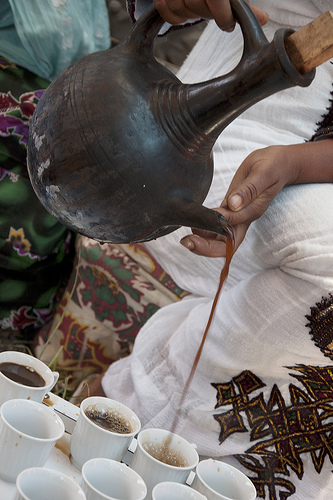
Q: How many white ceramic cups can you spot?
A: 8